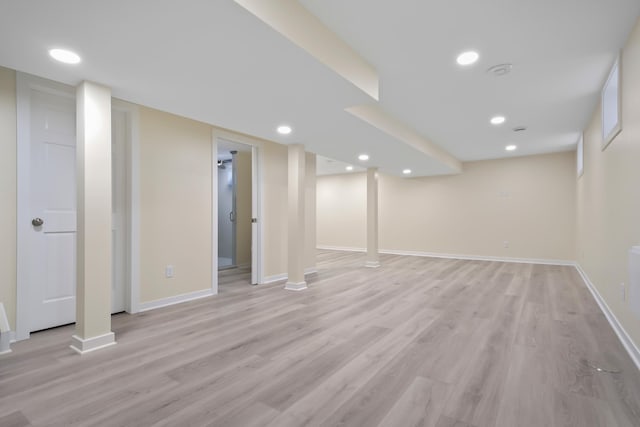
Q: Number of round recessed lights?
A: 8